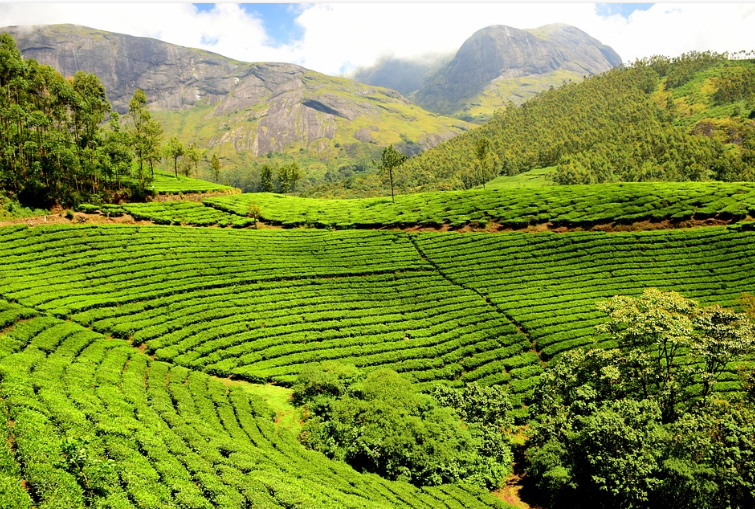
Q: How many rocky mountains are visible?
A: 2